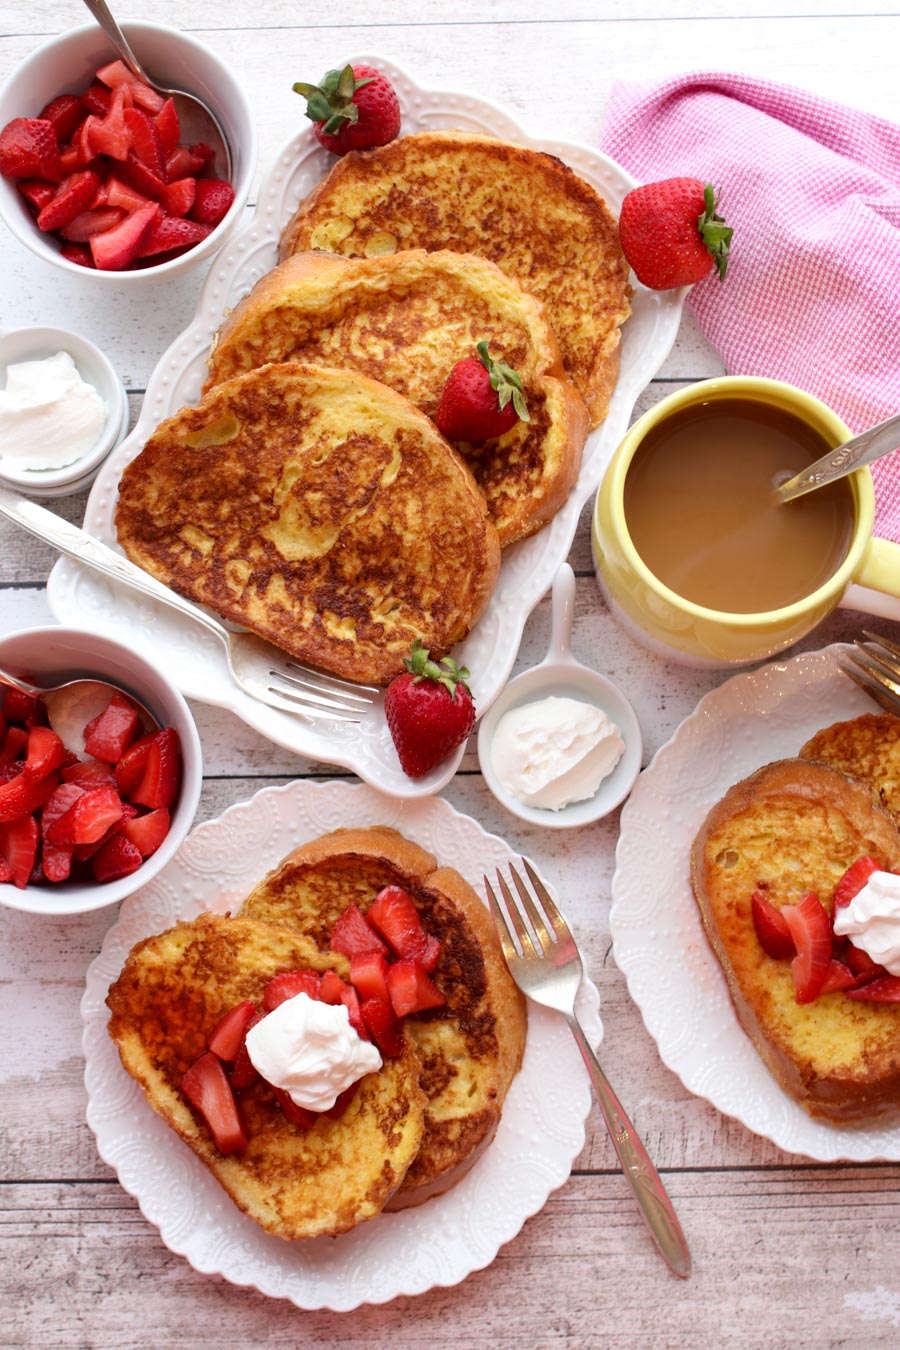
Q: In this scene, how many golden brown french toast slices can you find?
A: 7